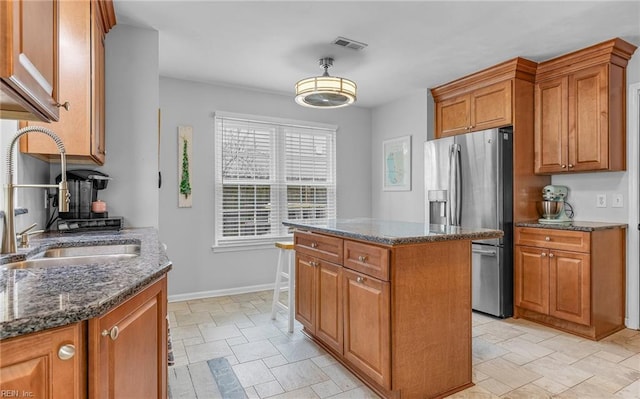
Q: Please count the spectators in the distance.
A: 0